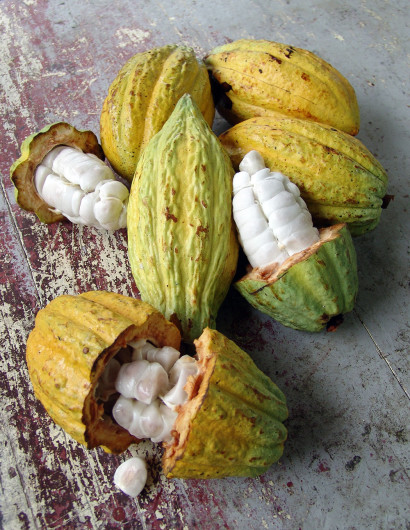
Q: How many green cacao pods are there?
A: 2